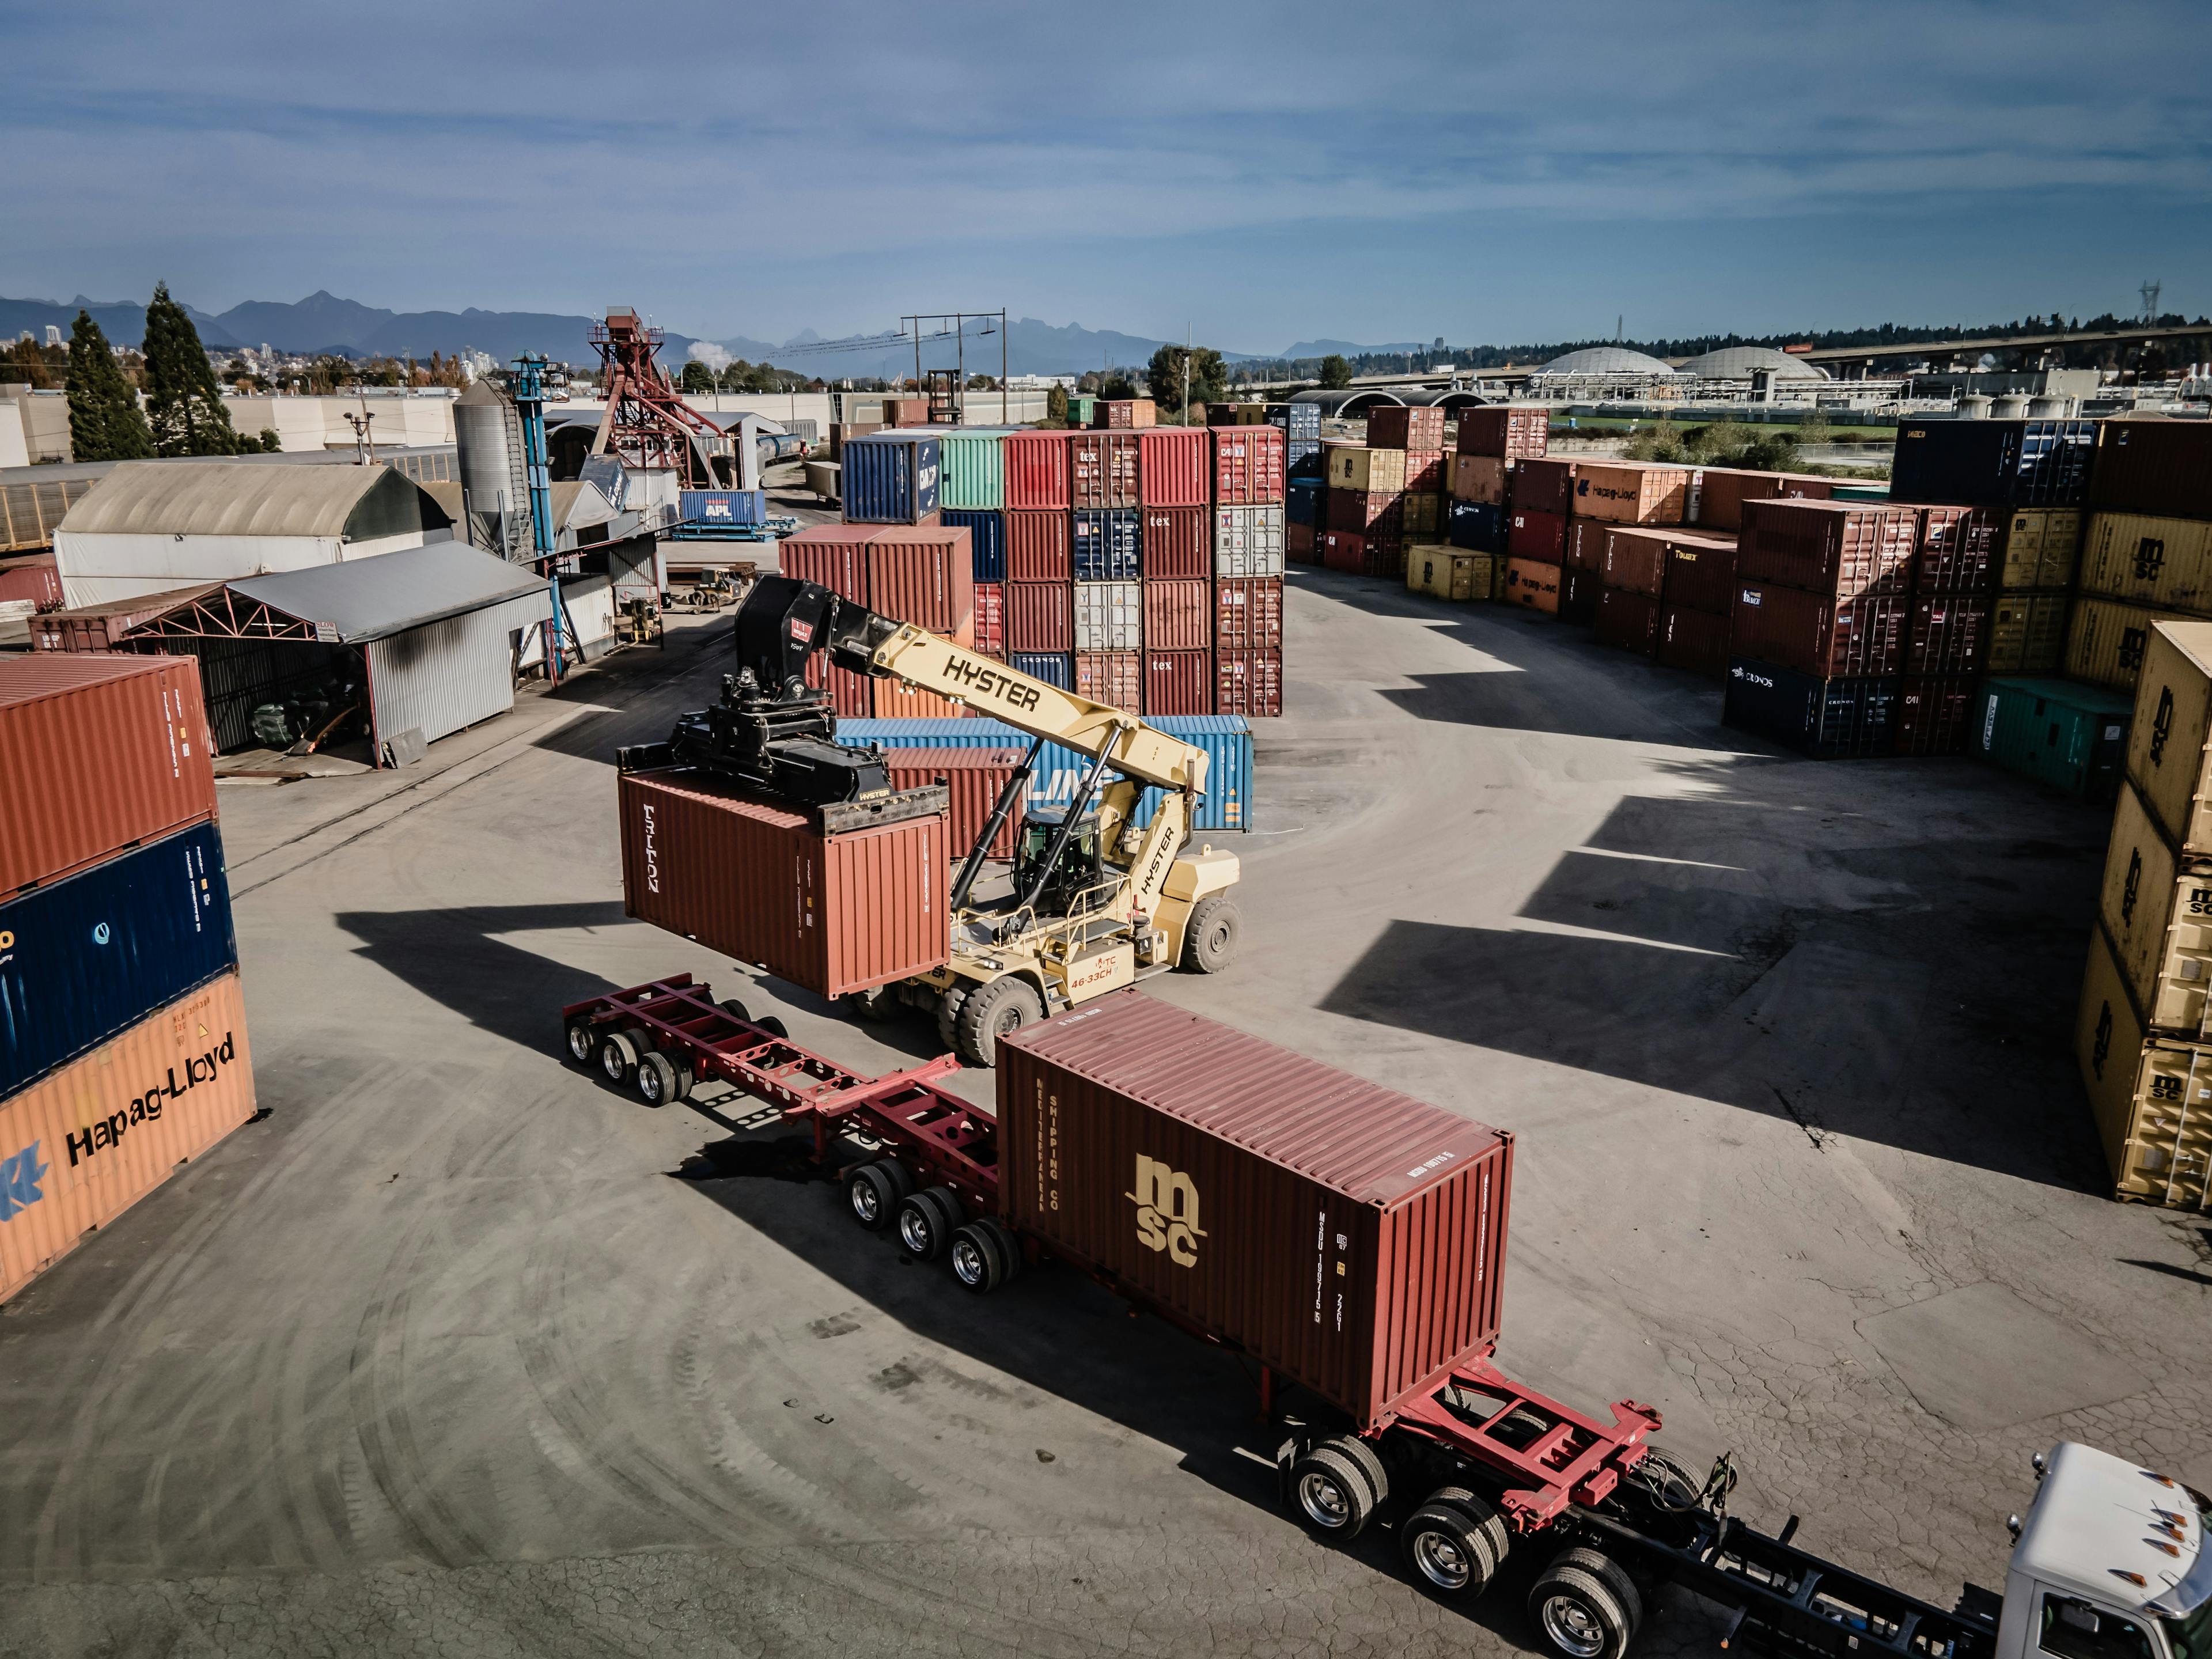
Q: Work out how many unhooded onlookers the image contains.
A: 0